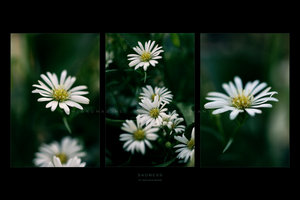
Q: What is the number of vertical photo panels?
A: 3